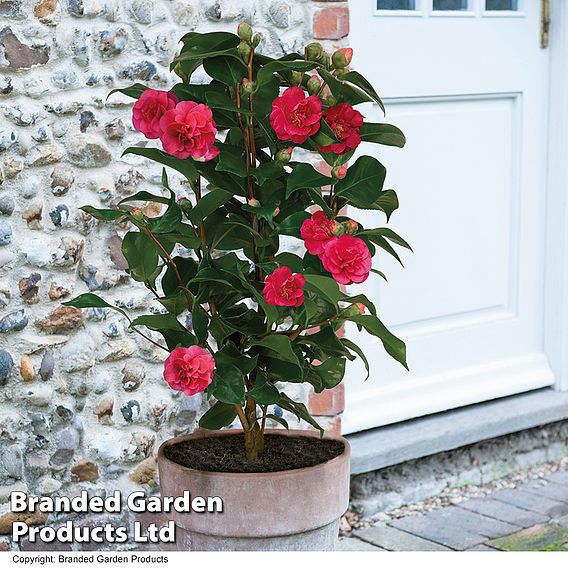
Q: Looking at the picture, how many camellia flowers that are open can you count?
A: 8